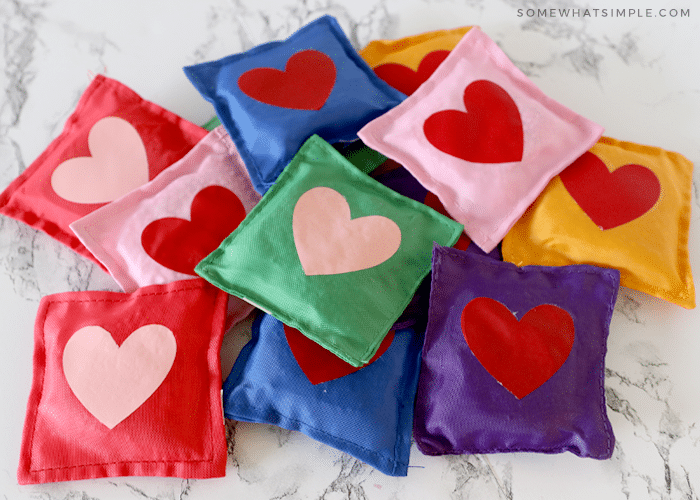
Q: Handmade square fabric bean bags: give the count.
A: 12